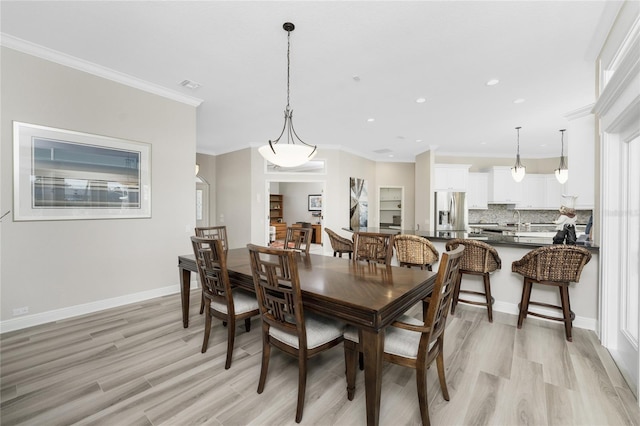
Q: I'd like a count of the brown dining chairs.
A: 6